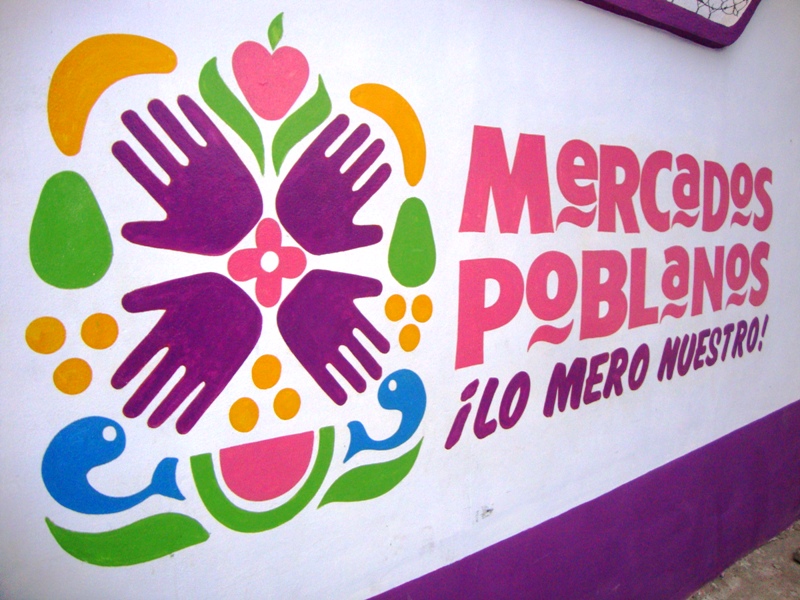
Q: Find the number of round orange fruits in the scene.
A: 9